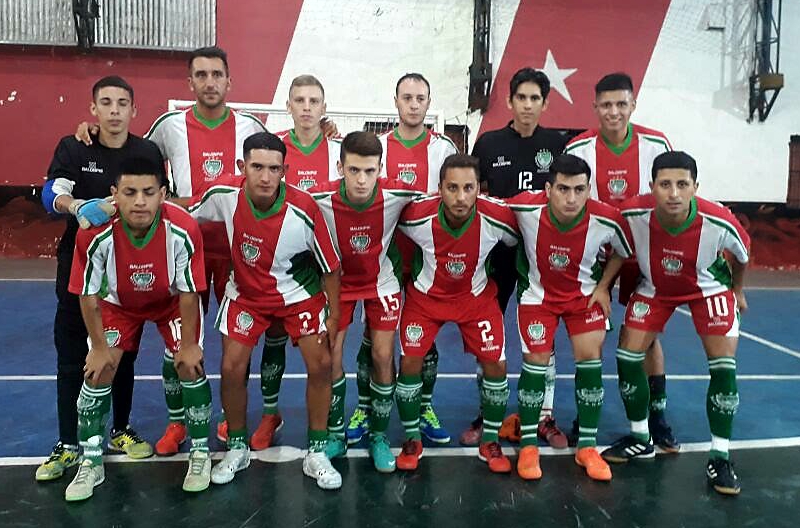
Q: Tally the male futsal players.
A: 12